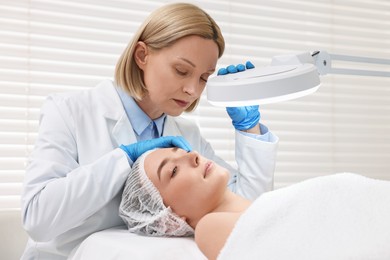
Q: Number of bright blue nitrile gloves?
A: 2